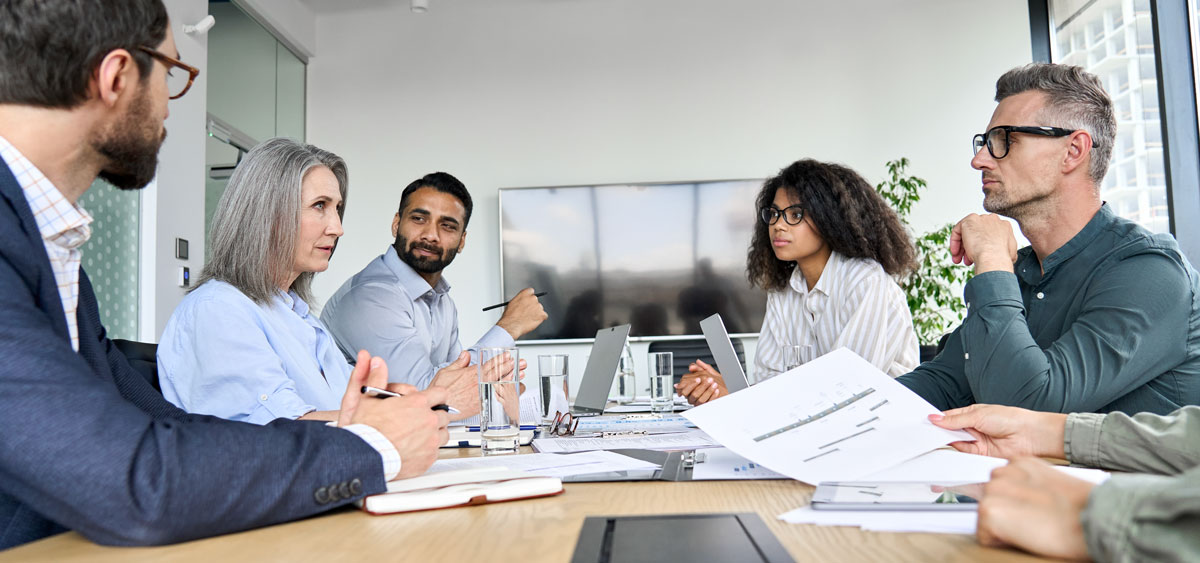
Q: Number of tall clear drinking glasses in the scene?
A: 4